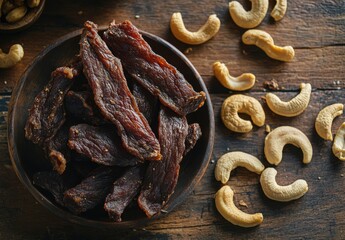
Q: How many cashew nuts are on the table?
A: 14